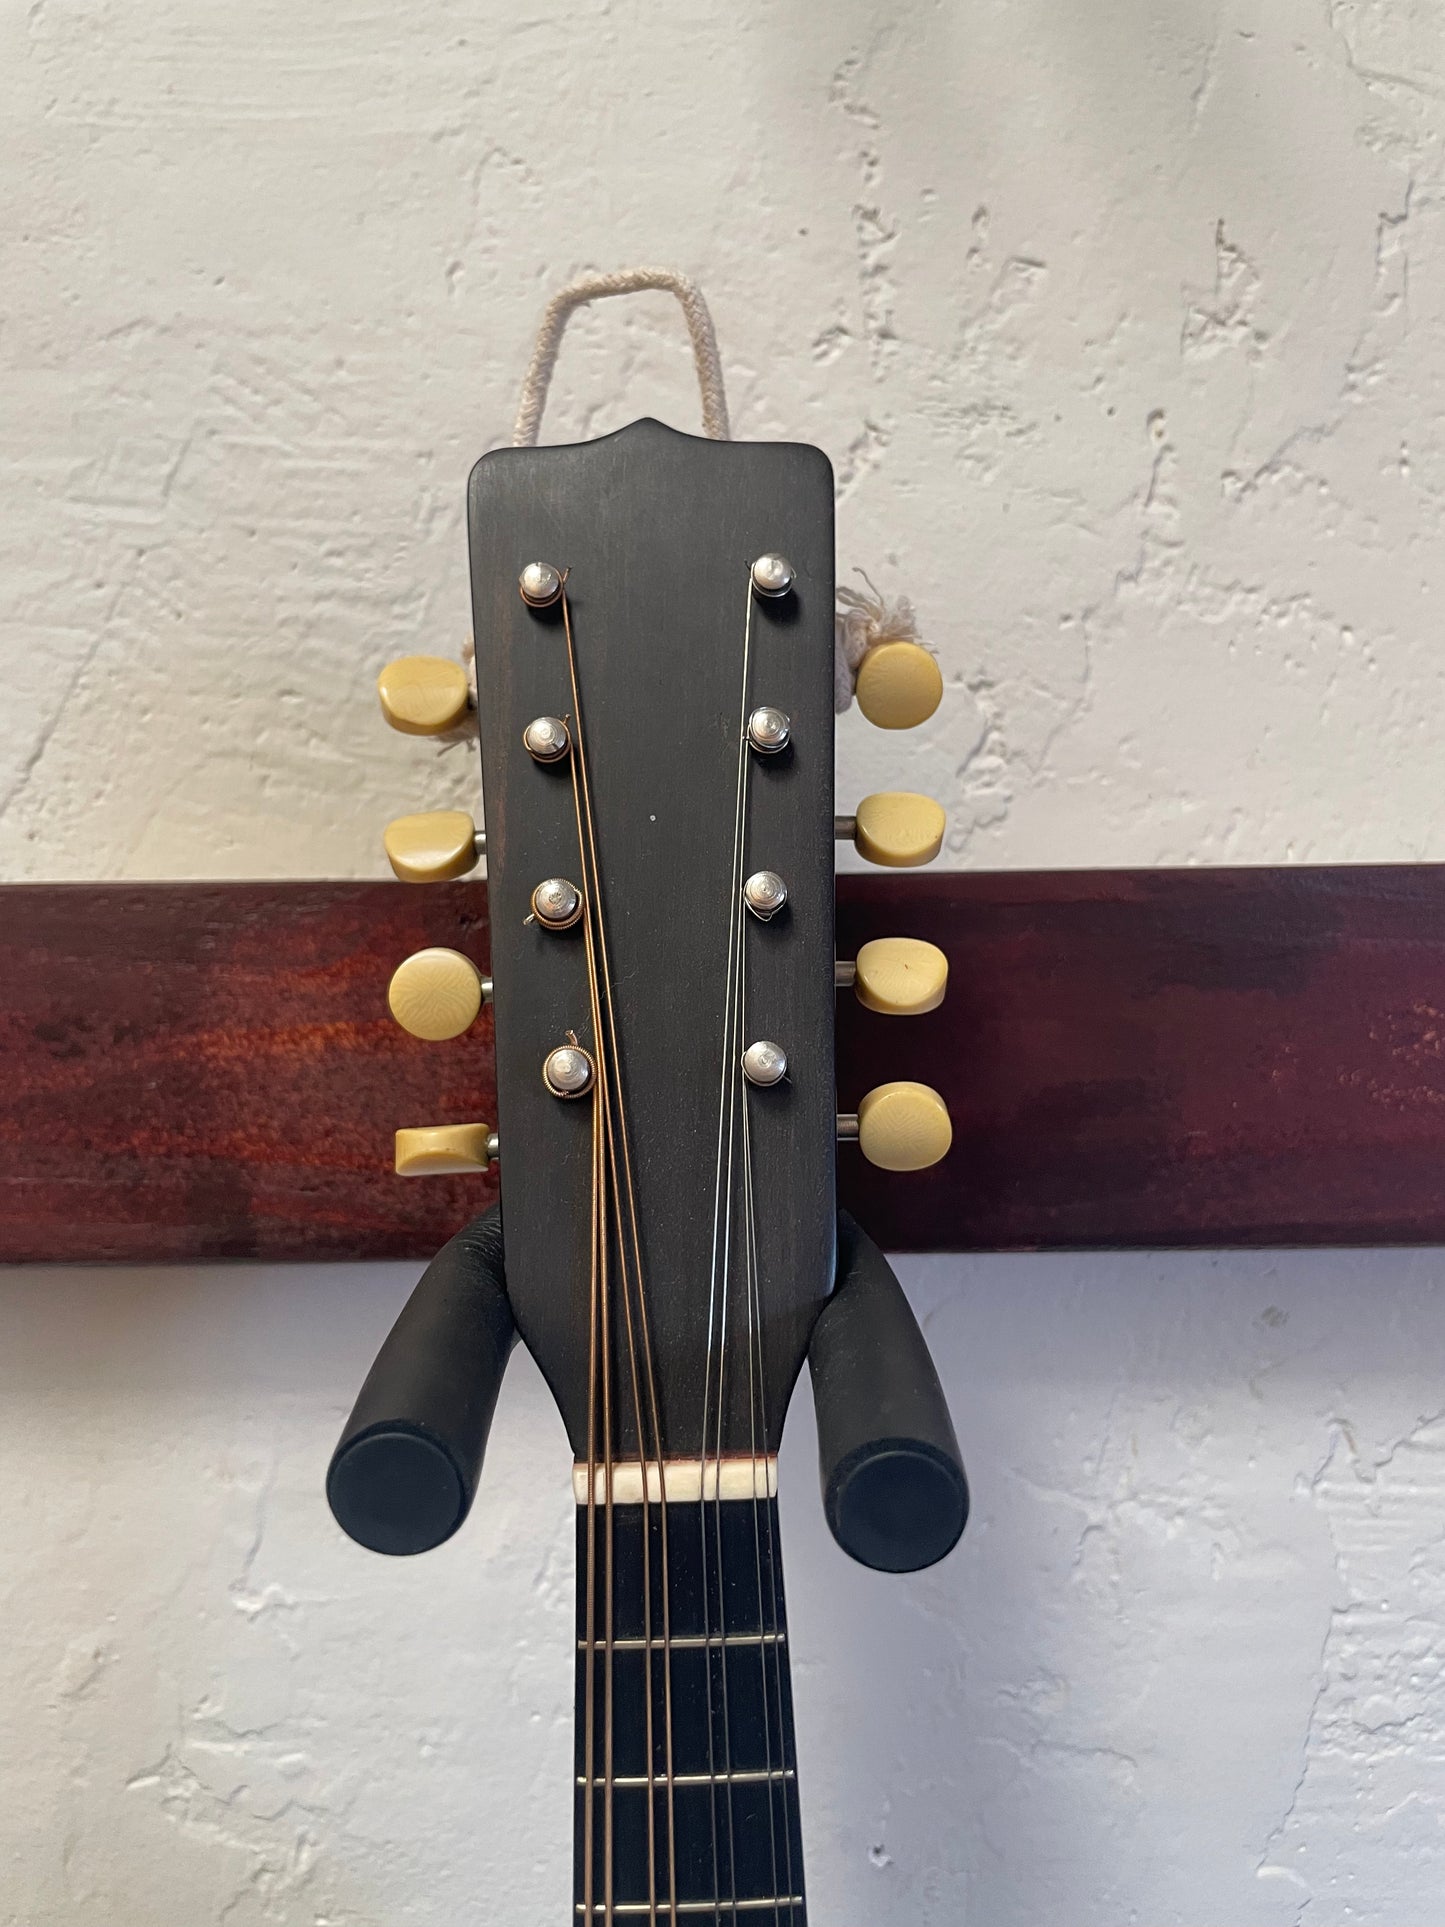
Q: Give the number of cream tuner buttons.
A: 8